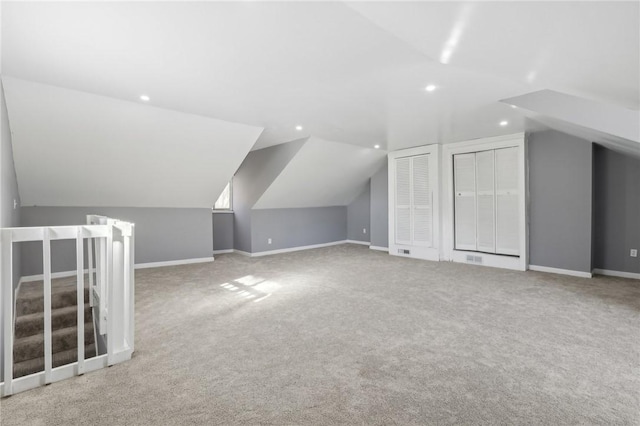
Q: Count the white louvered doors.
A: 5